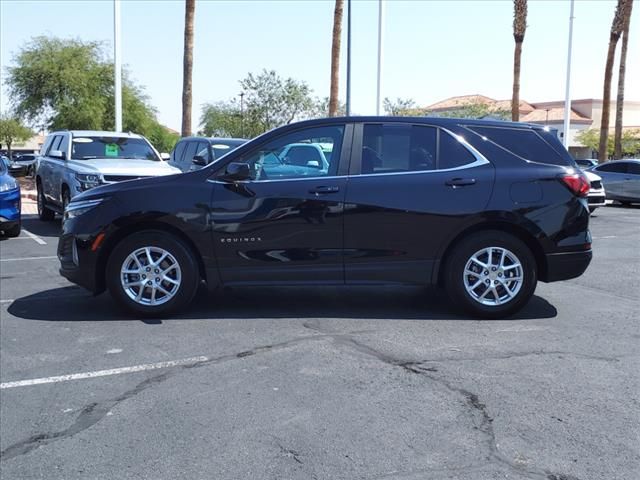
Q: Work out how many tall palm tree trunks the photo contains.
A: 5